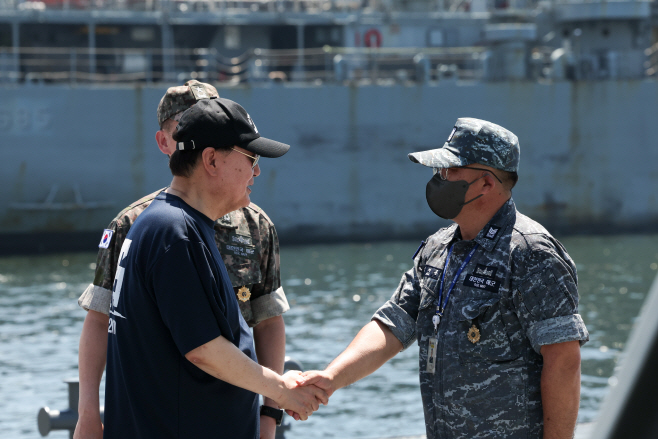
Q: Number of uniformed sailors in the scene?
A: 2